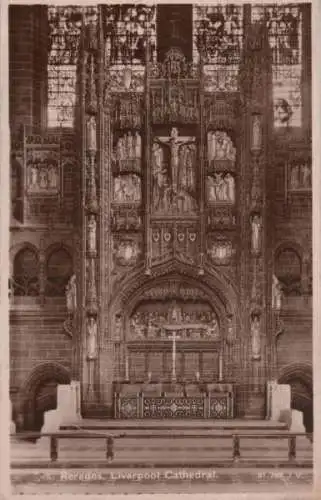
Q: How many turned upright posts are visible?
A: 4